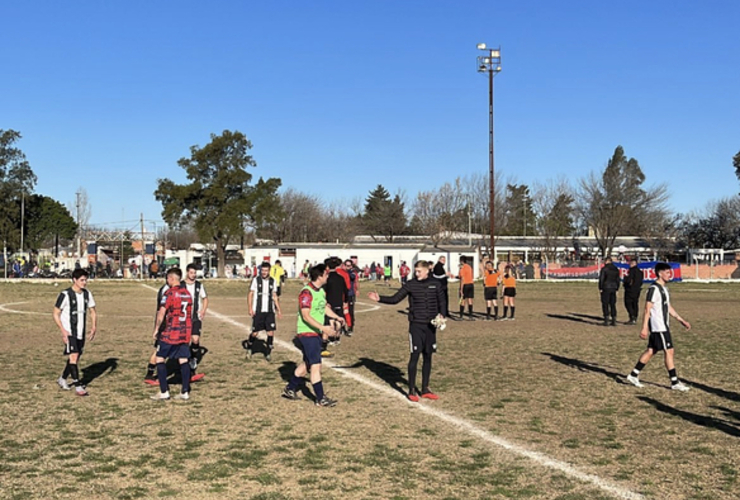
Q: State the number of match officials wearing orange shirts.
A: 3